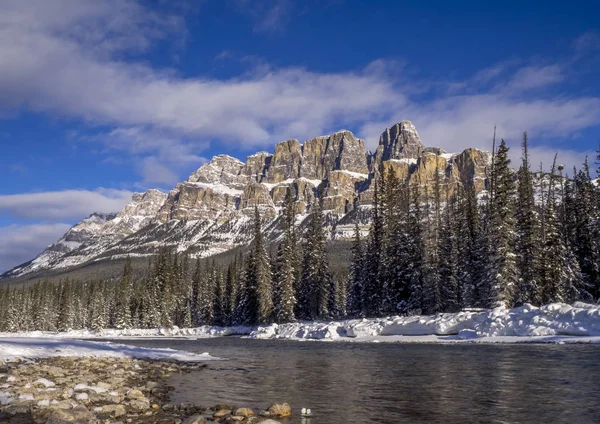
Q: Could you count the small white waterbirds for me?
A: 2